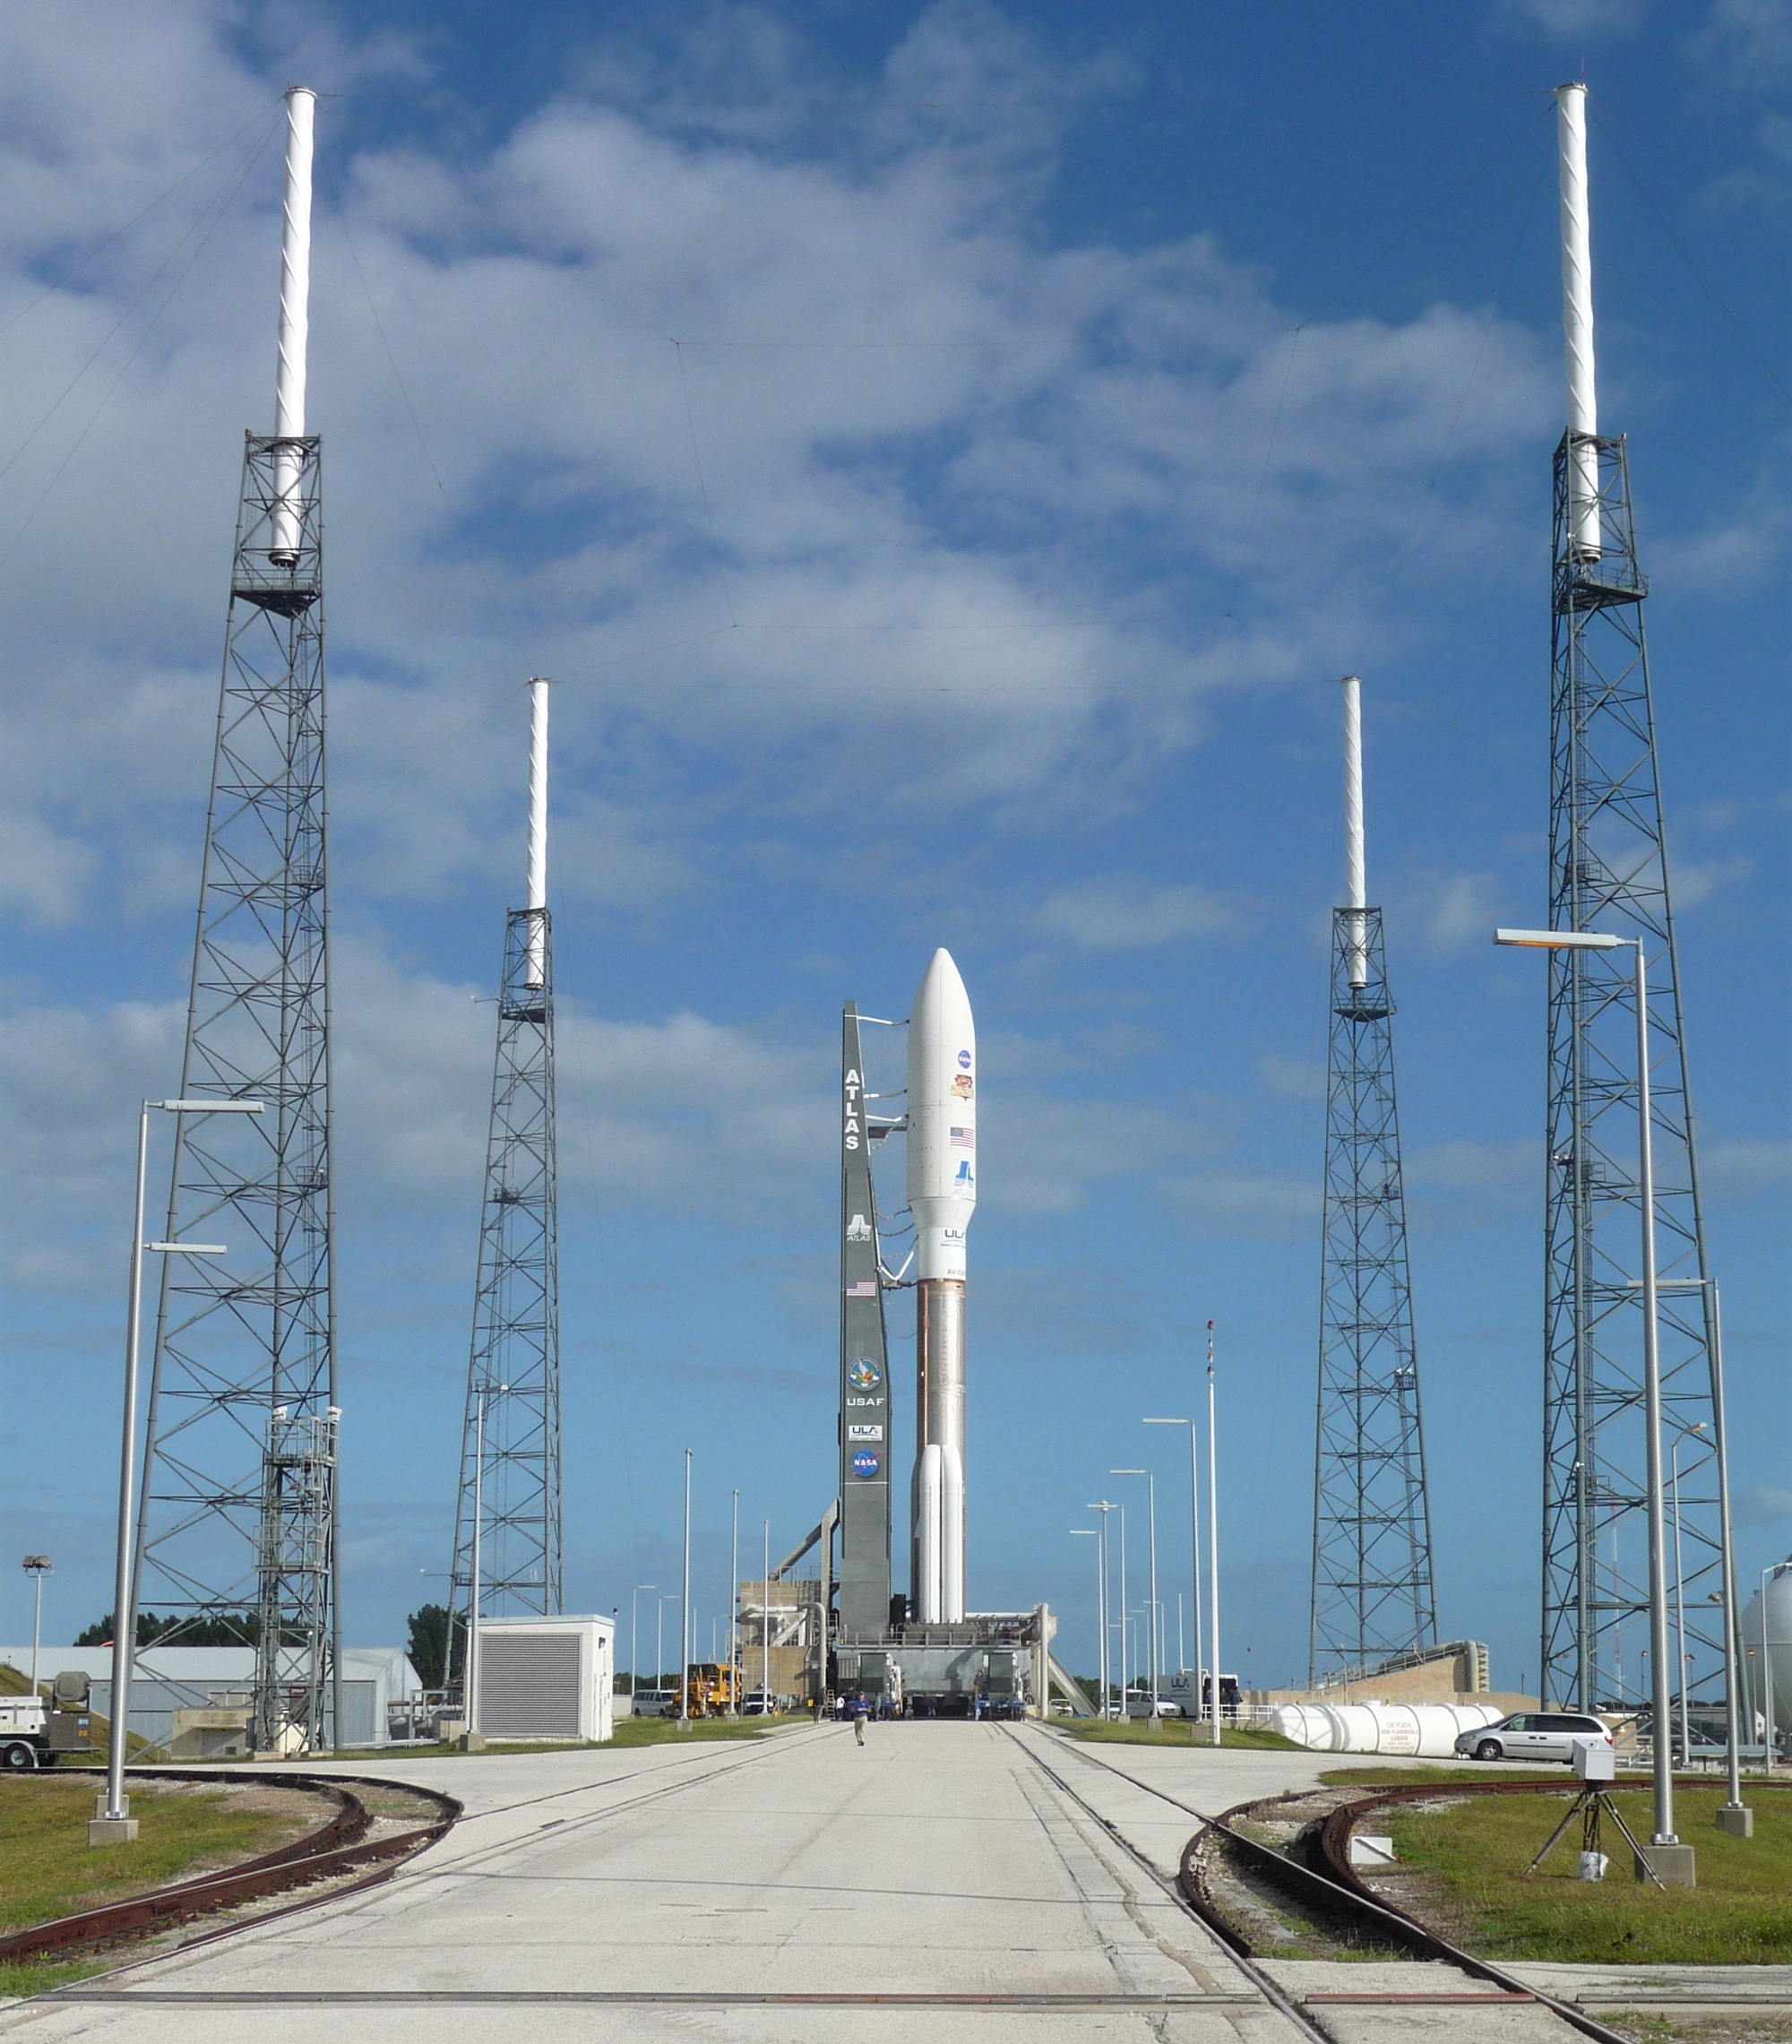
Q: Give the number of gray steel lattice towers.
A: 4